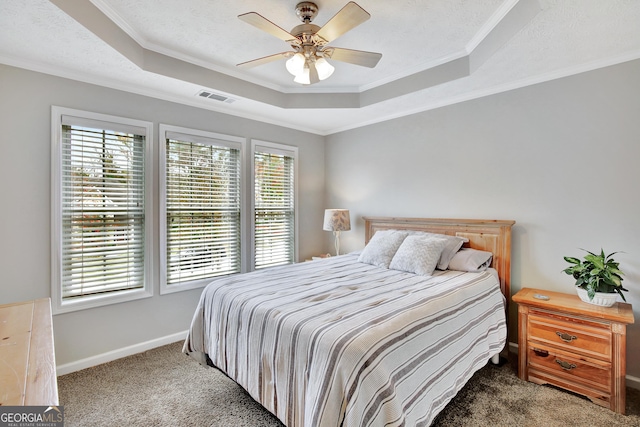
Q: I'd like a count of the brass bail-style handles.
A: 2